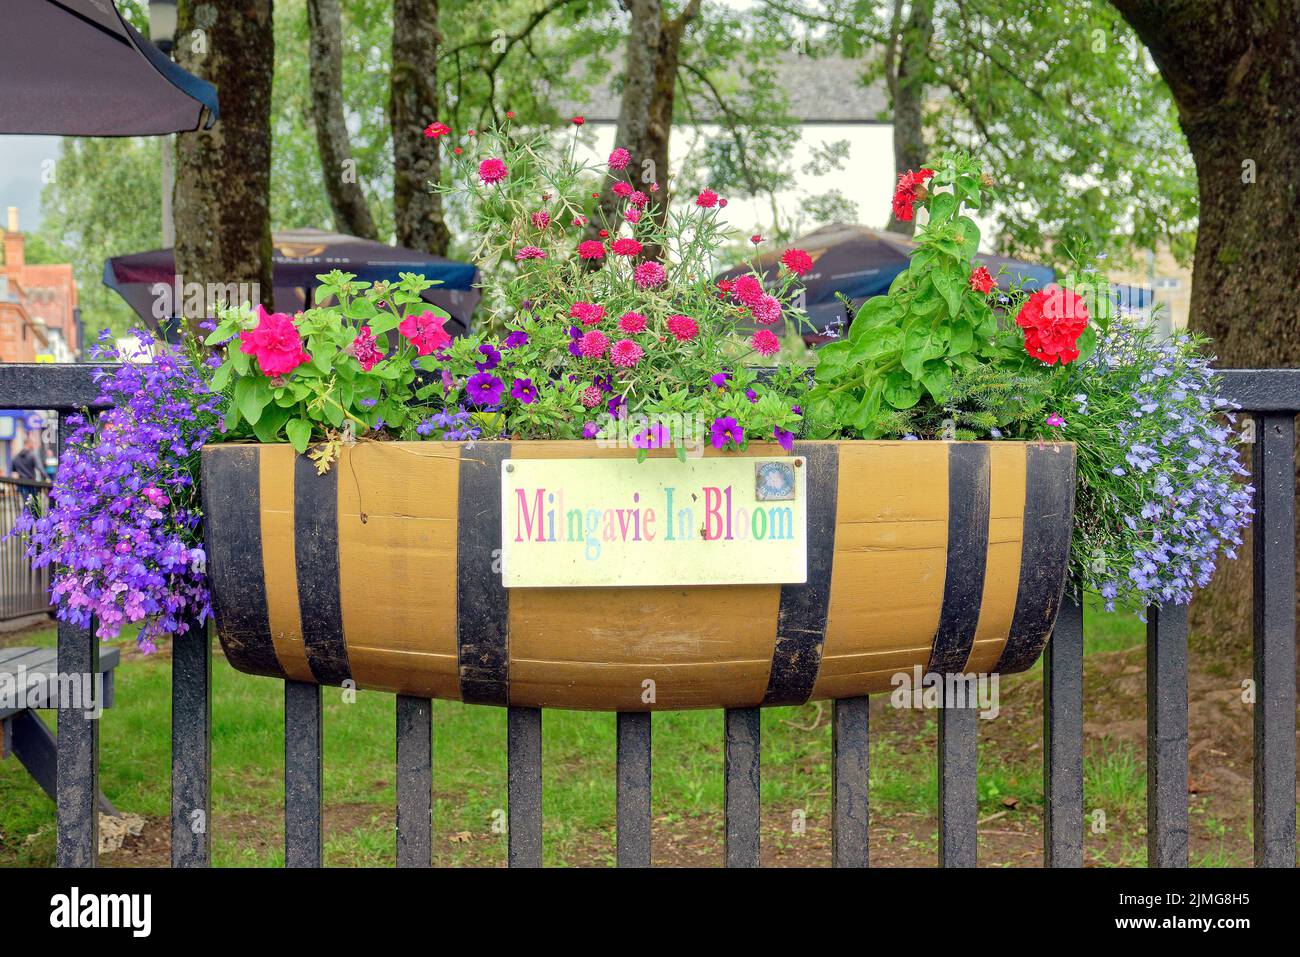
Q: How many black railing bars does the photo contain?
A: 12